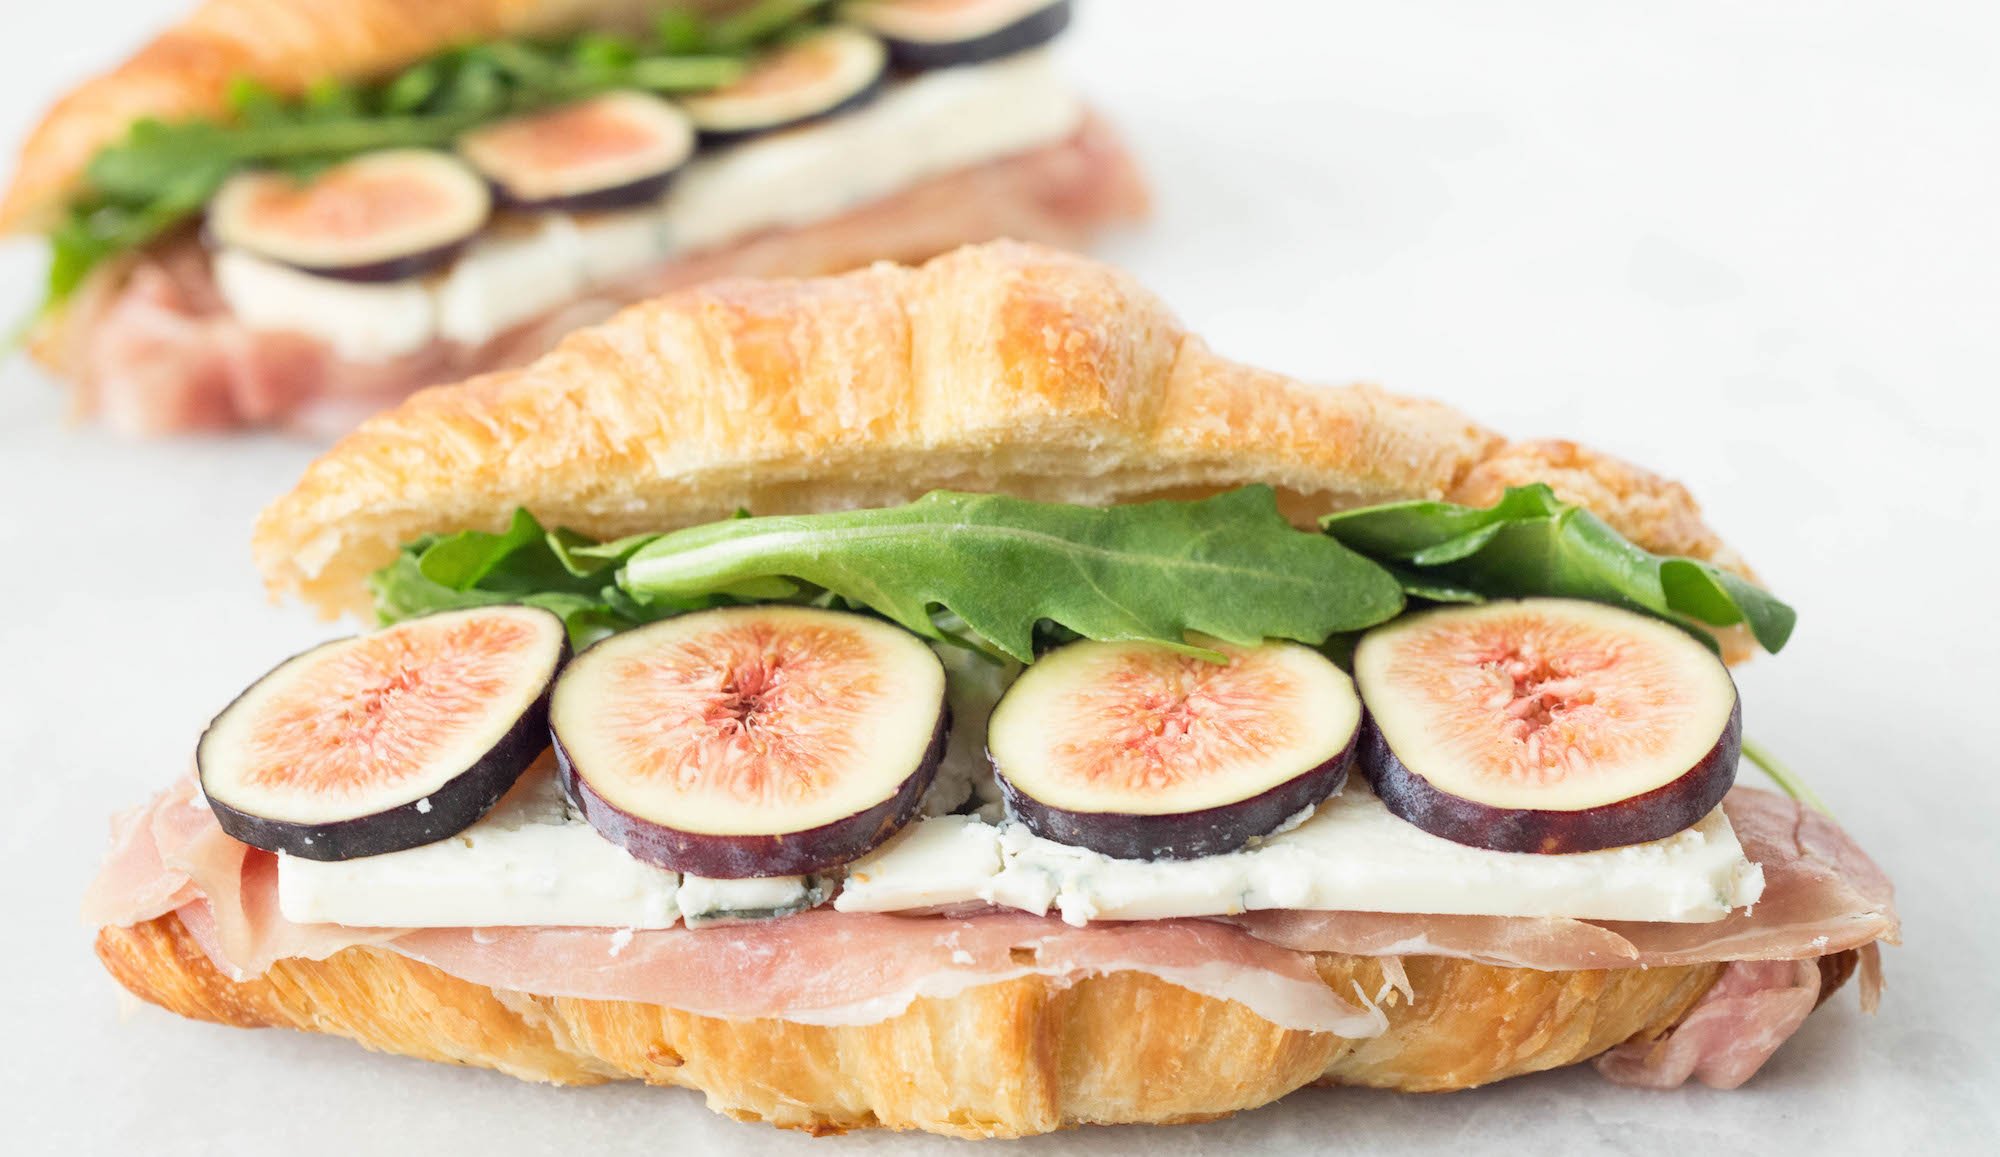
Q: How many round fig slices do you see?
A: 8